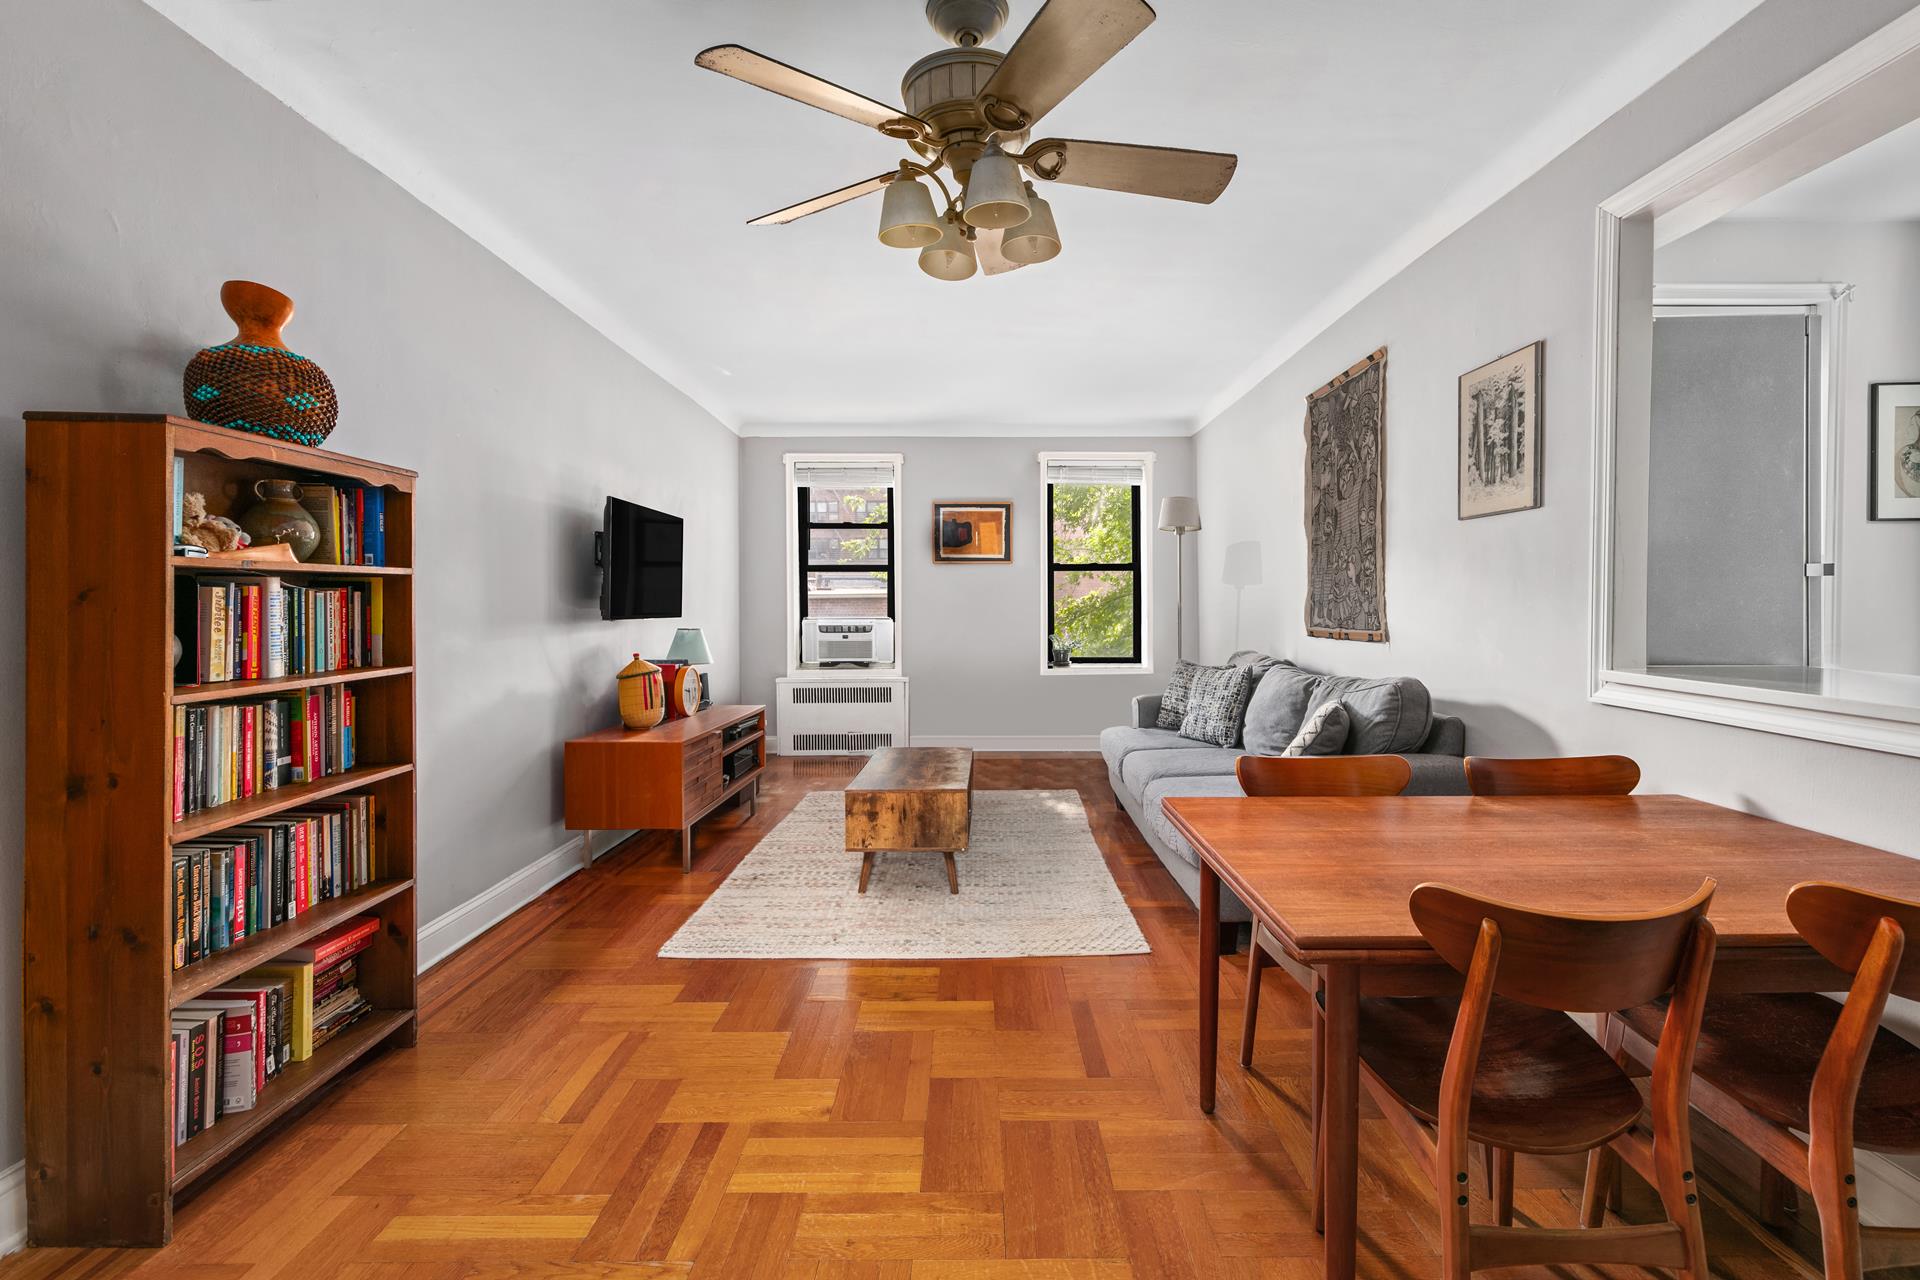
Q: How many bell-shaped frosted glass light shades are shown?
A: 4